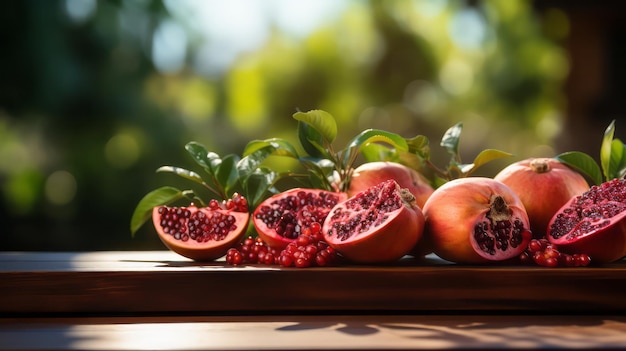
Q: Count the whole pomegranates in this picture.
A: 2